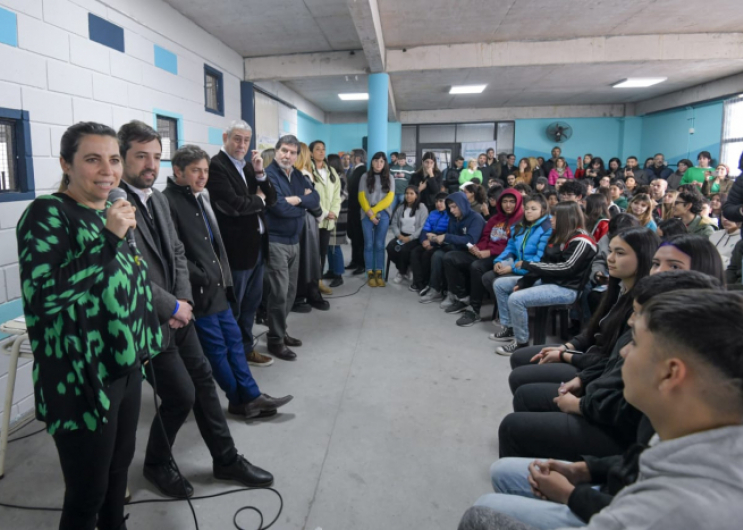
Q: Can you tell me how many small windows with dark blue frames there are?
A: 2